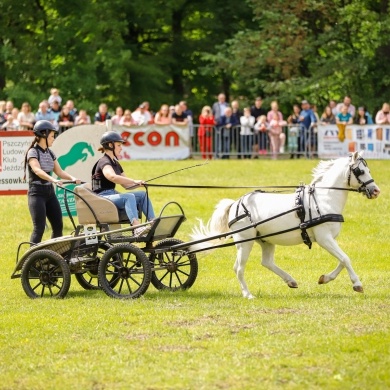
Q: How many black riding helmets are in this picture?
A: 2